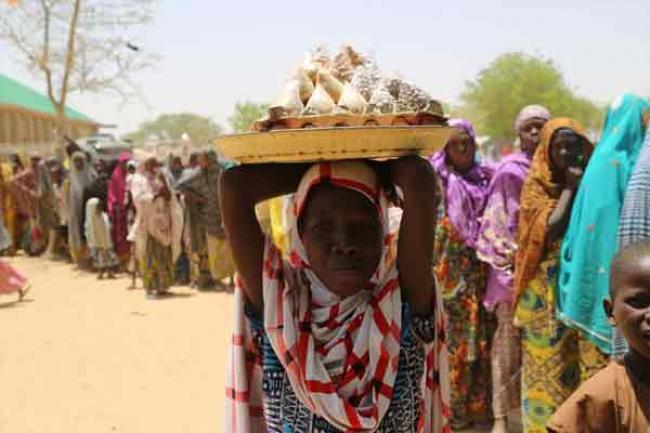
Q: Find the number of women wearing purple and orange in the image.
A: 3